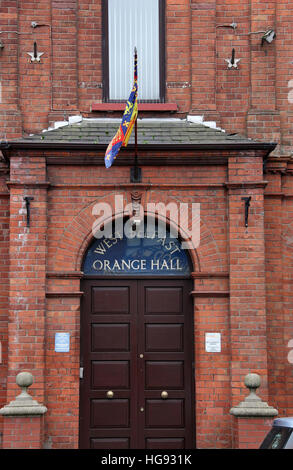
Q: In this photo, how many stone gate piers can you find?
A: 2